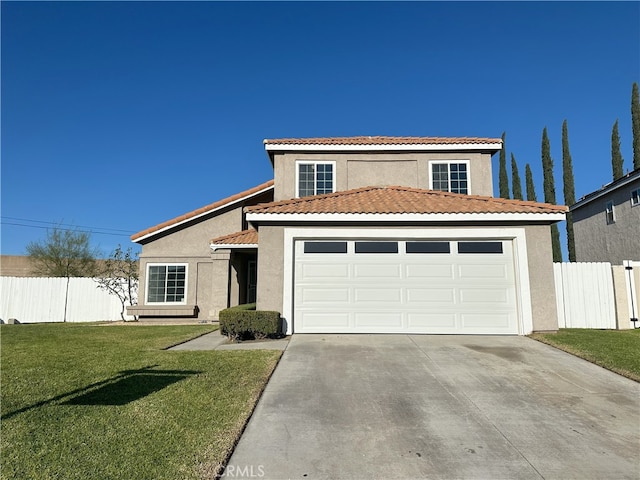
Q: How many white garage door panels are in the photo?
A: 12